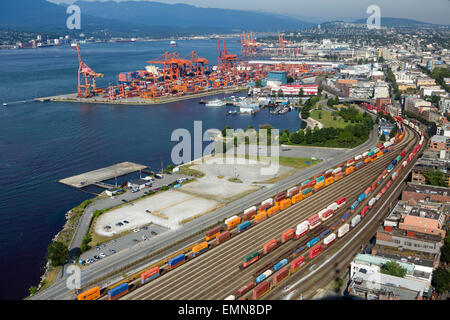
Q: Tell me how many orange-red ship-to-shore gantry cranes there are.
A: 12